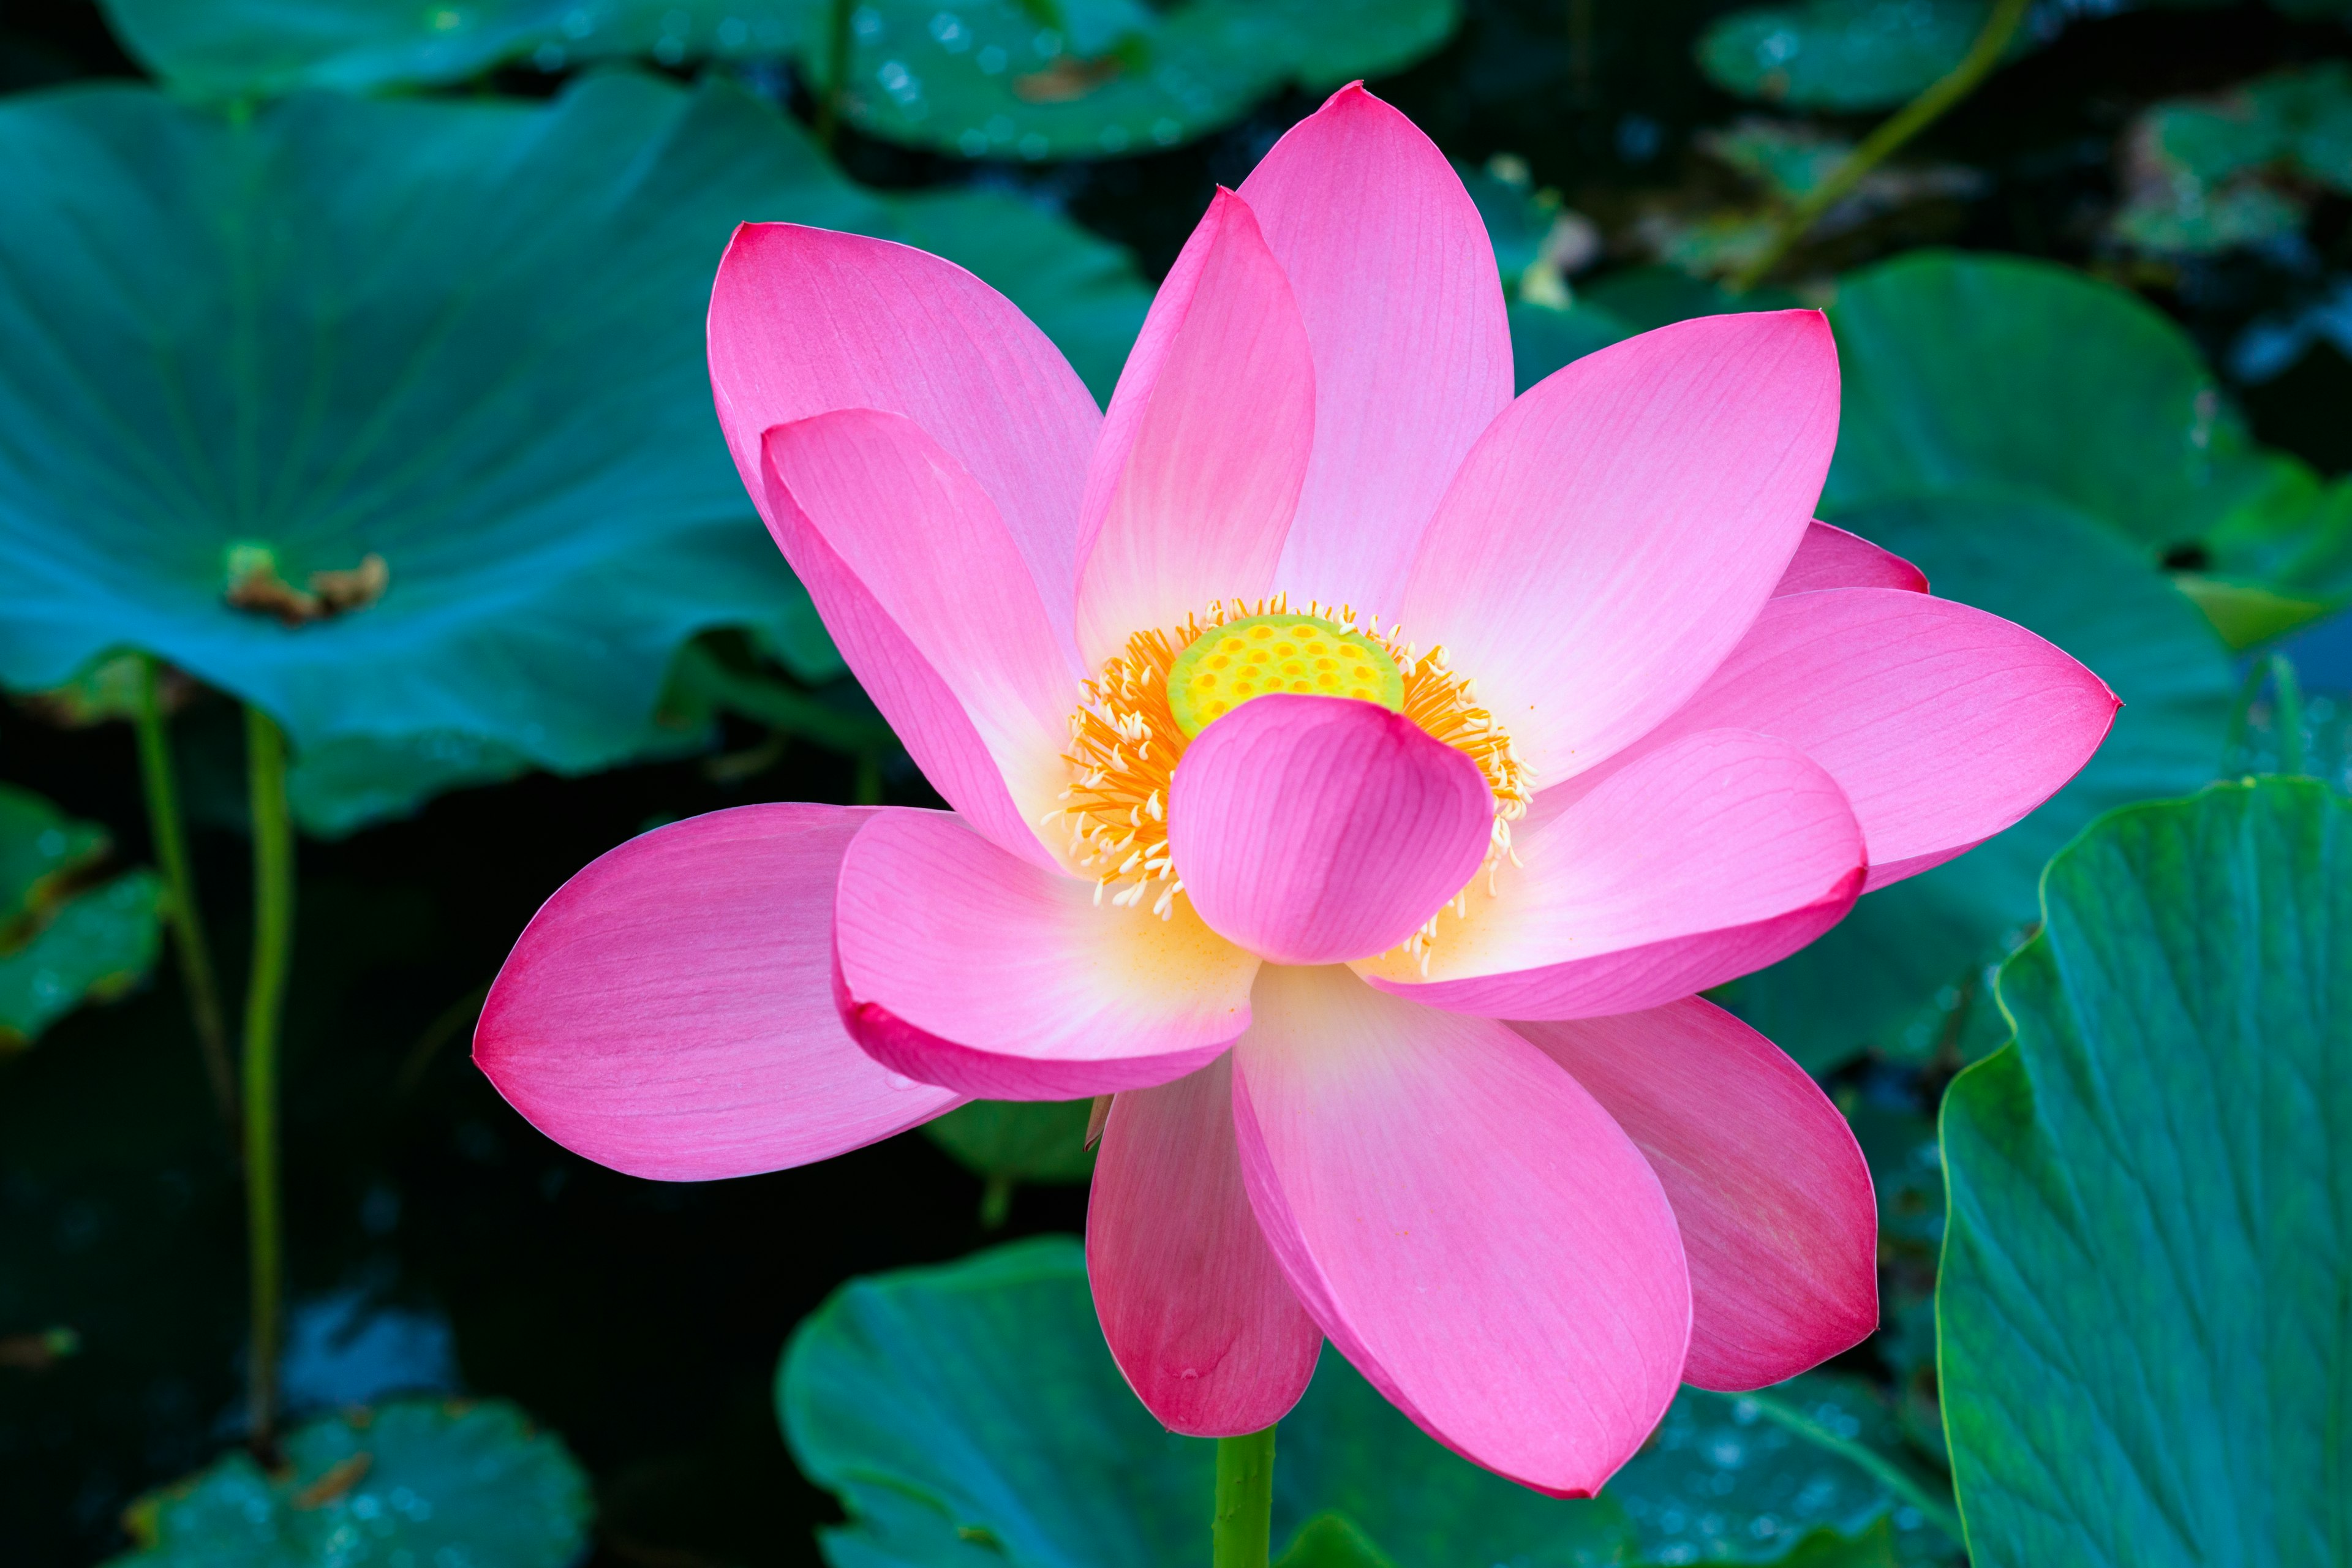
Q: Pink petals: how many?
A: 14